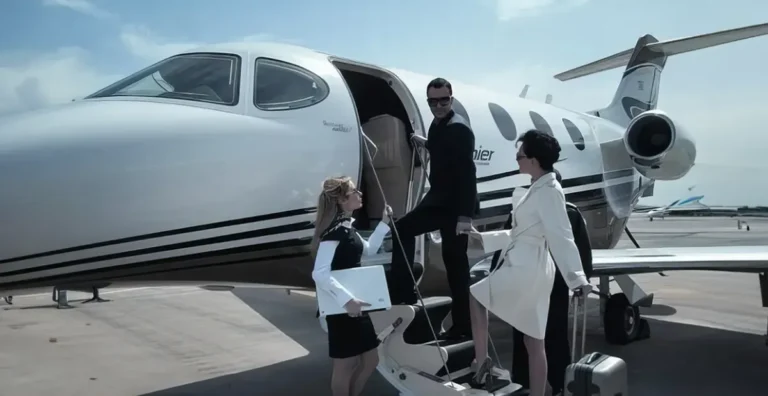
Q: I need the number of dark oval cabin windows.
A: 4